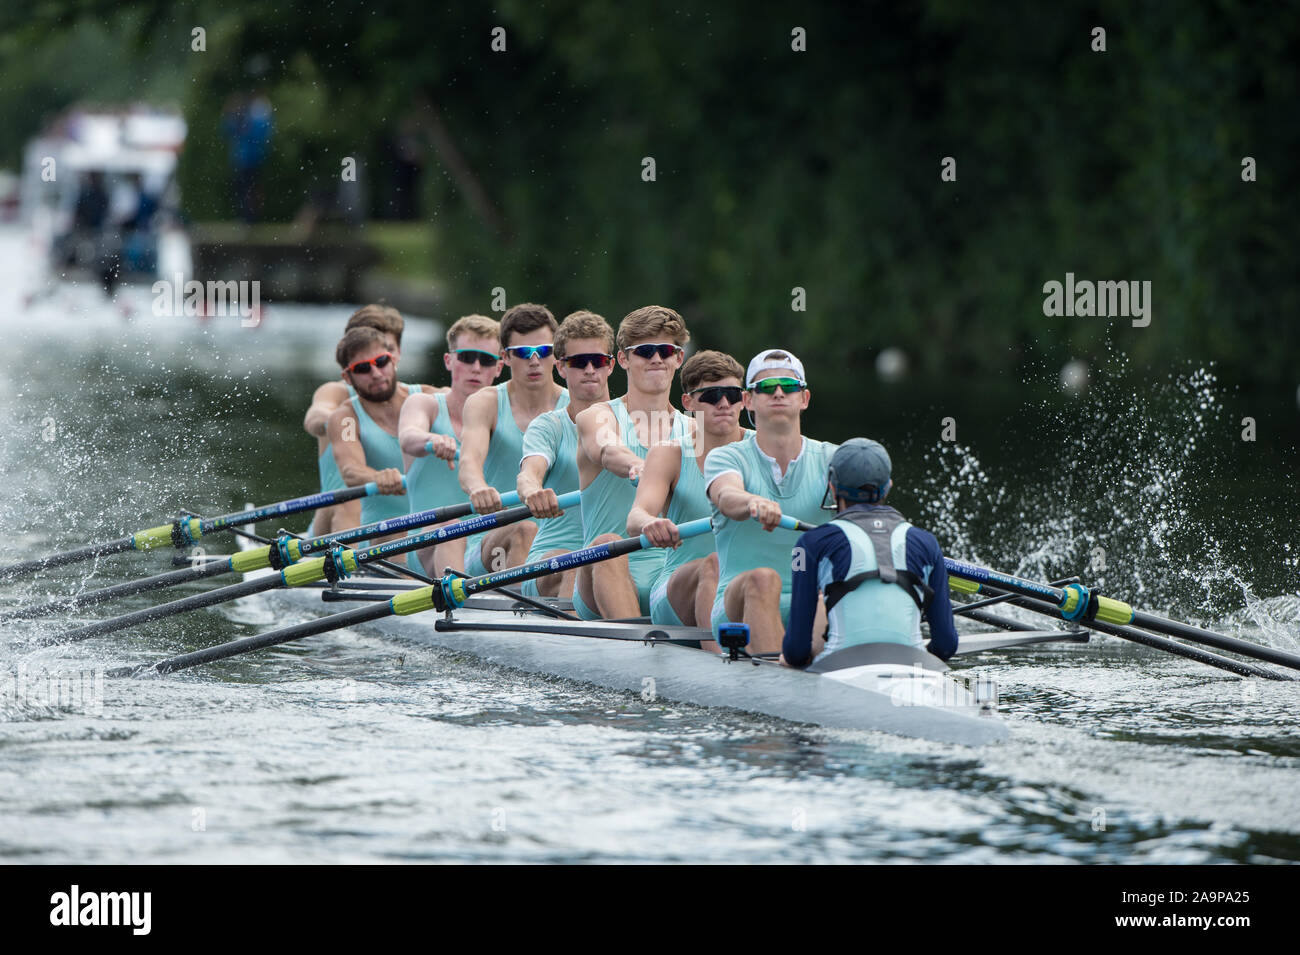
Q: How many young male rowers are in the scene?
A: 8